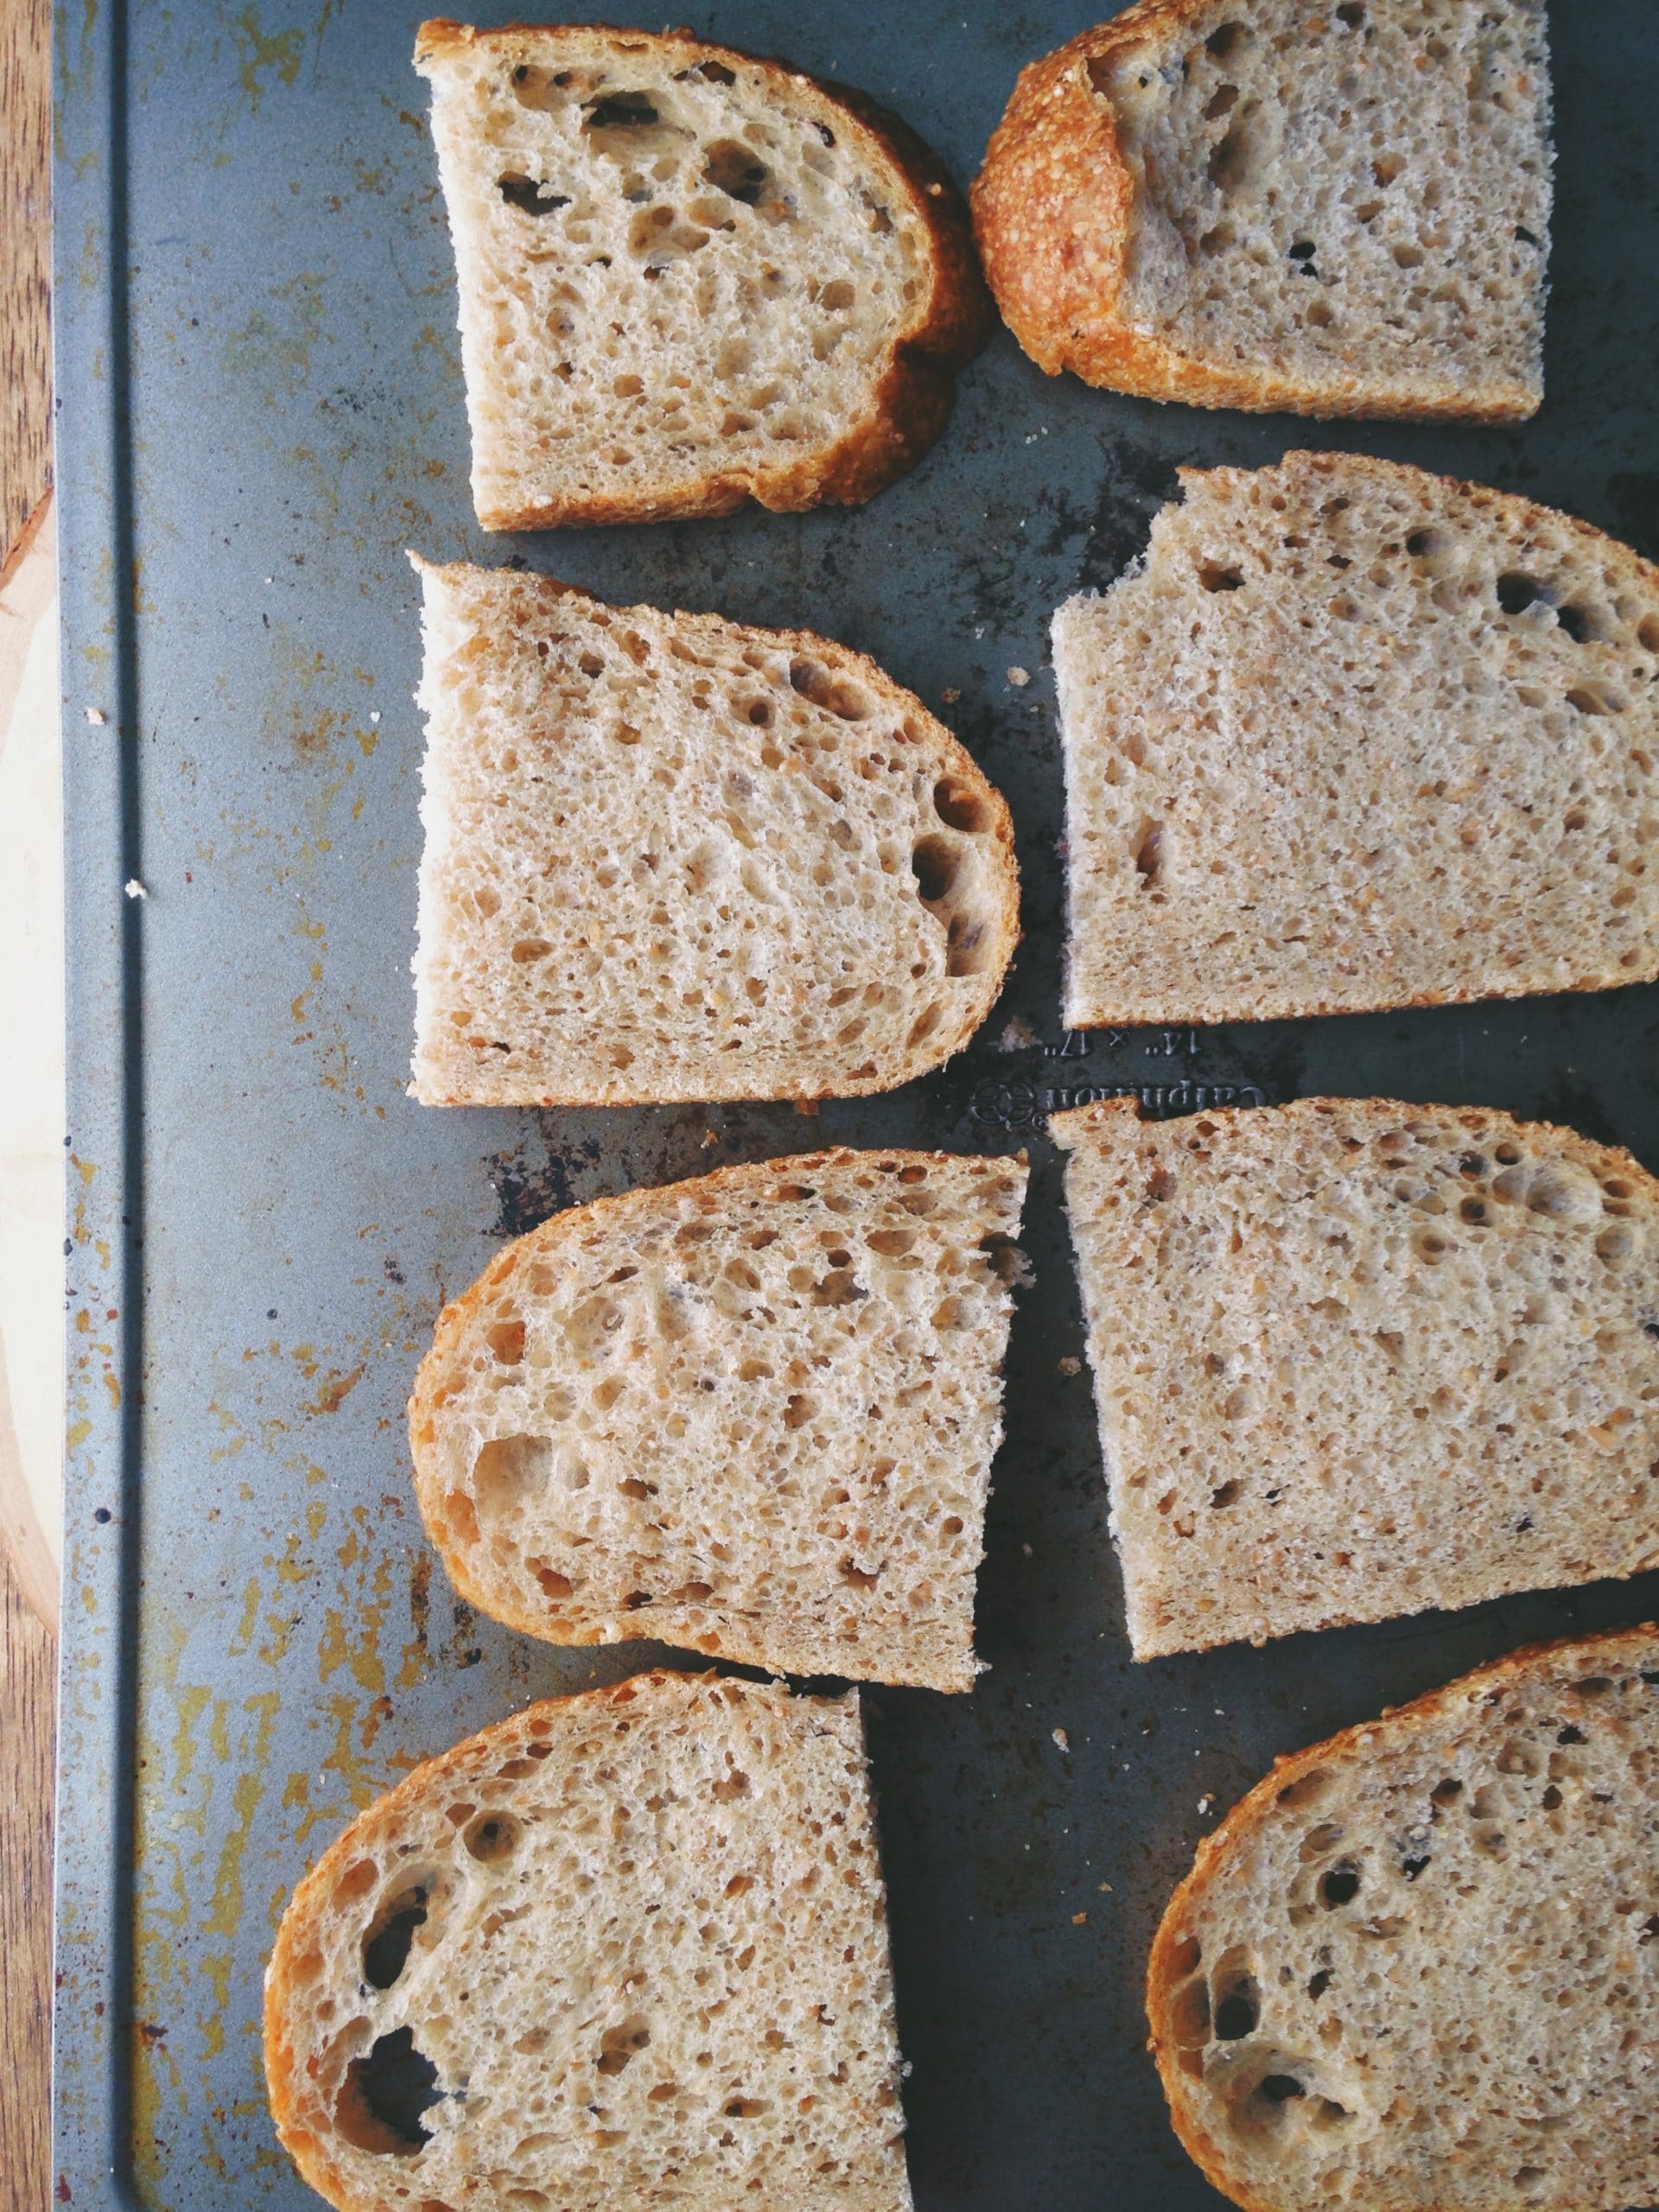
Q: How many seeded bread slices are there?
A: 8